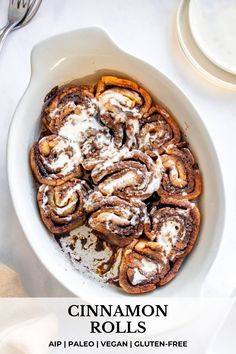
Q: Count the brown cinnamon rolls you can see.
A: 11